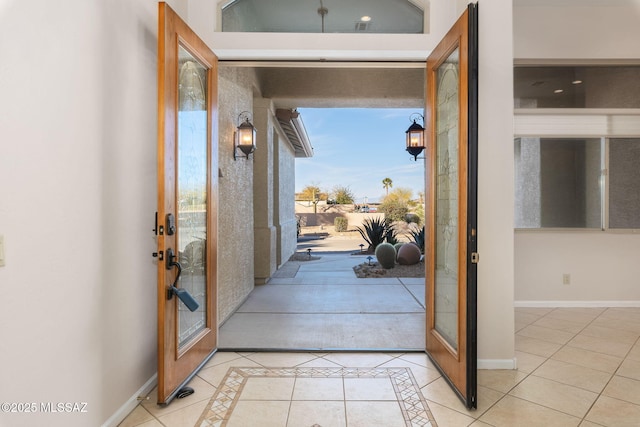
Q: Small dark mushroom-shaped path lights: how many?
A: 3